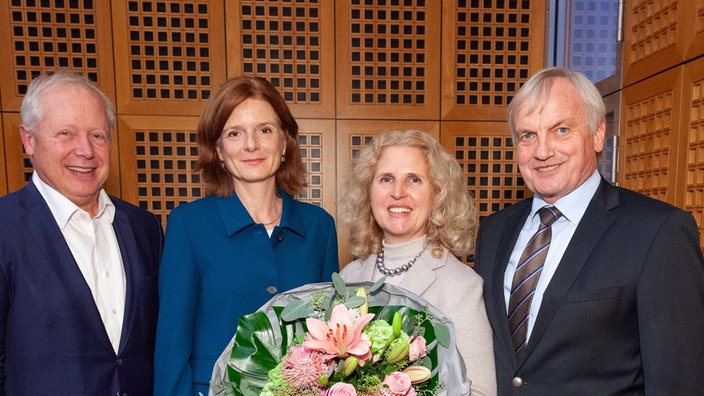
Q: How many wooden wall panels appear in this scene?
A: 14